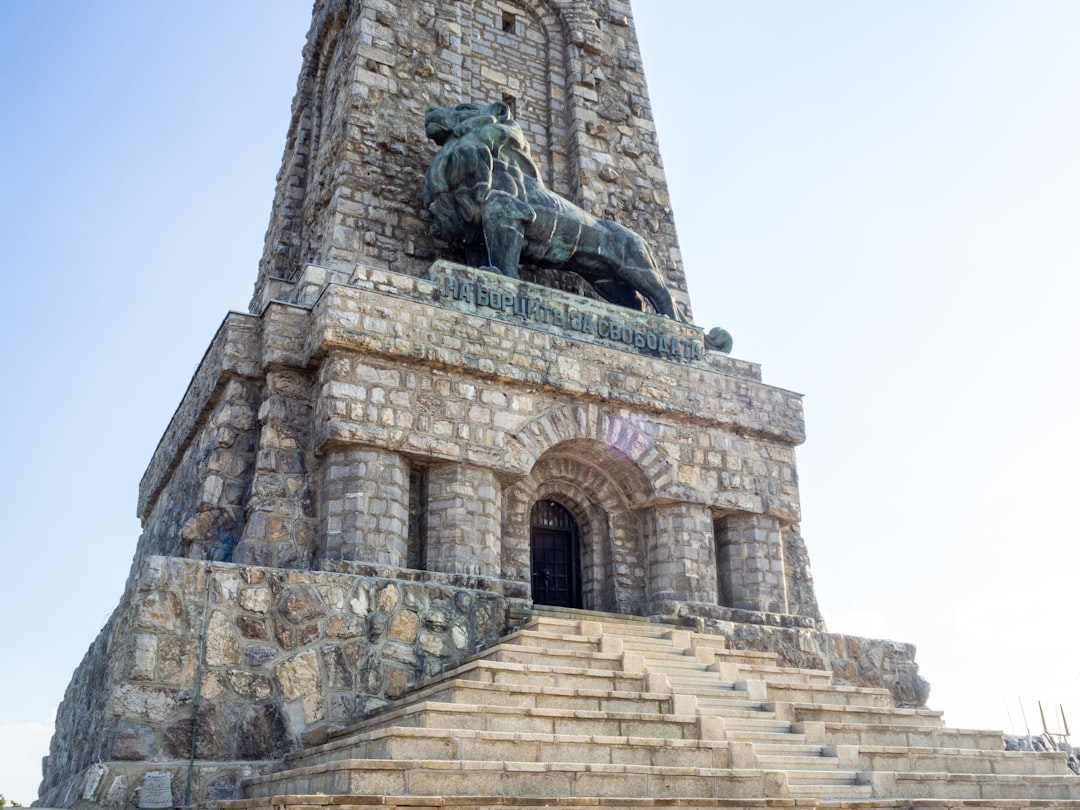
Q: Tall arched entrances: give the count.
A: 1